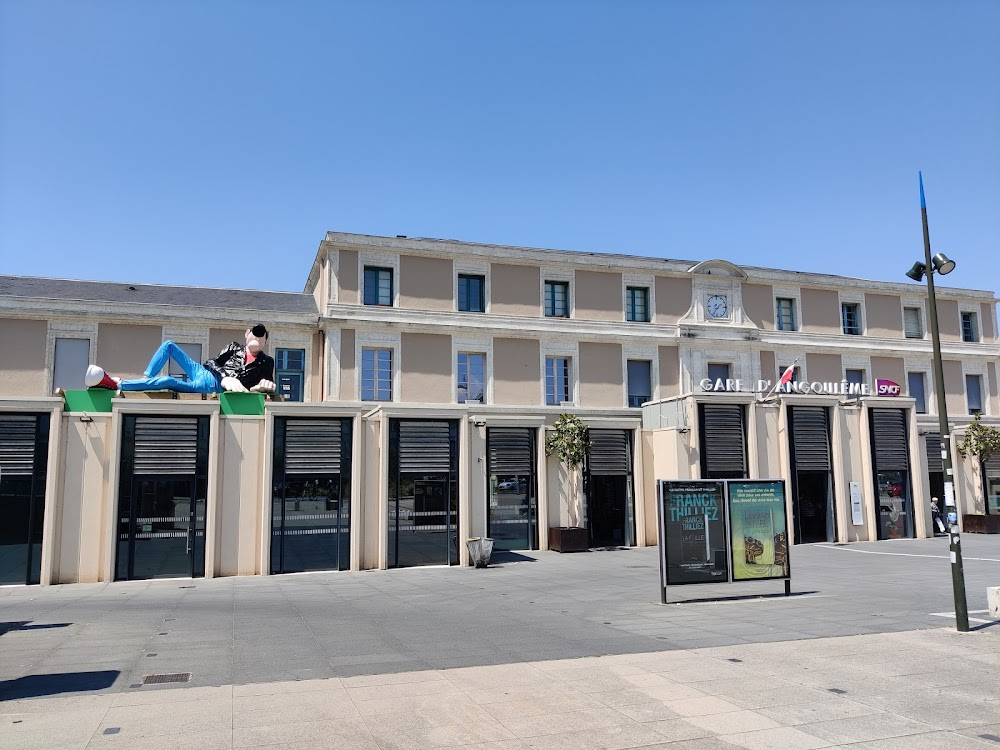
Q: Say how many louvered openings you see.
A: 11